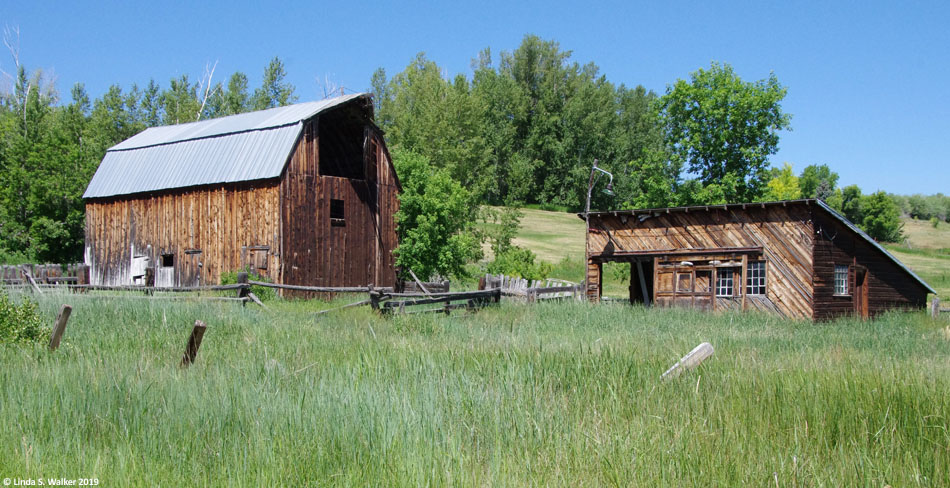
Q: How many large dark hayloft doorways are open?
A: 1